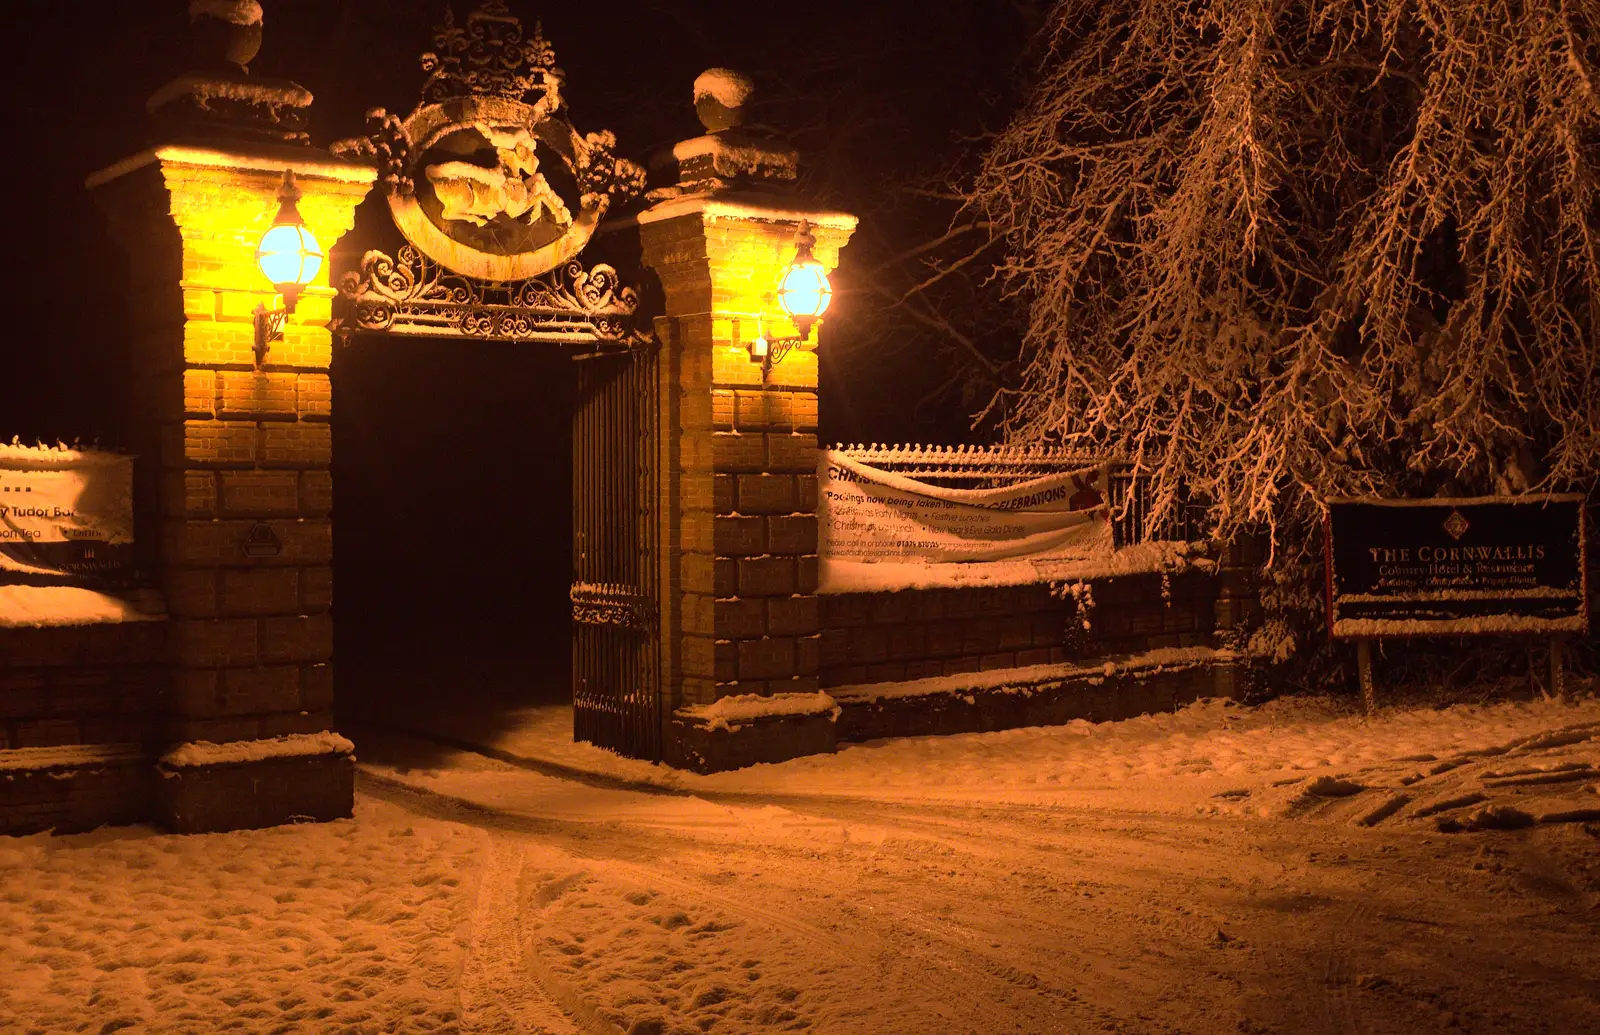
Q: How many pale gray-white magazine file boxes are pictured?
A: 0